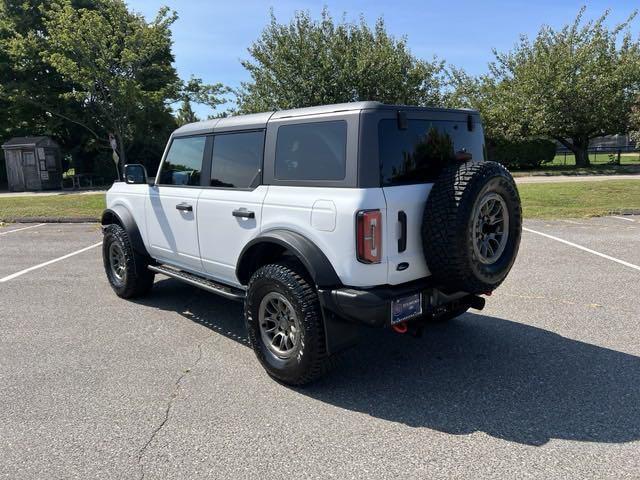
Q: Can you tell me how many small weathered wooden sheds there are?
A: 1